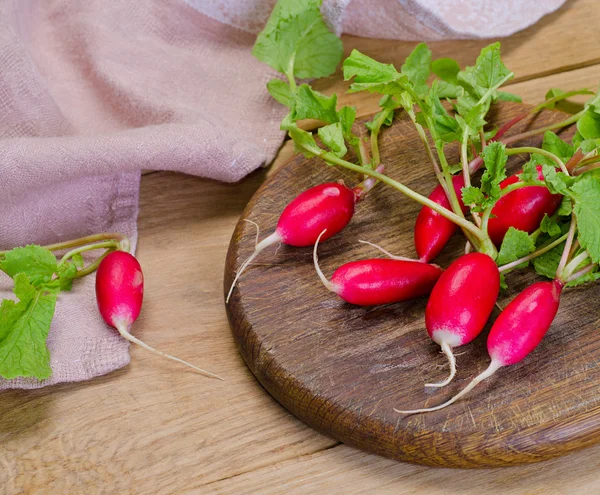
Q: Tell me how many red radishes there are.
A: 7